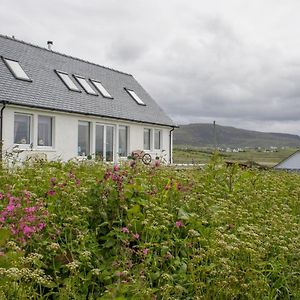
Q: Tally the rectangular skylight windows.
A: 5